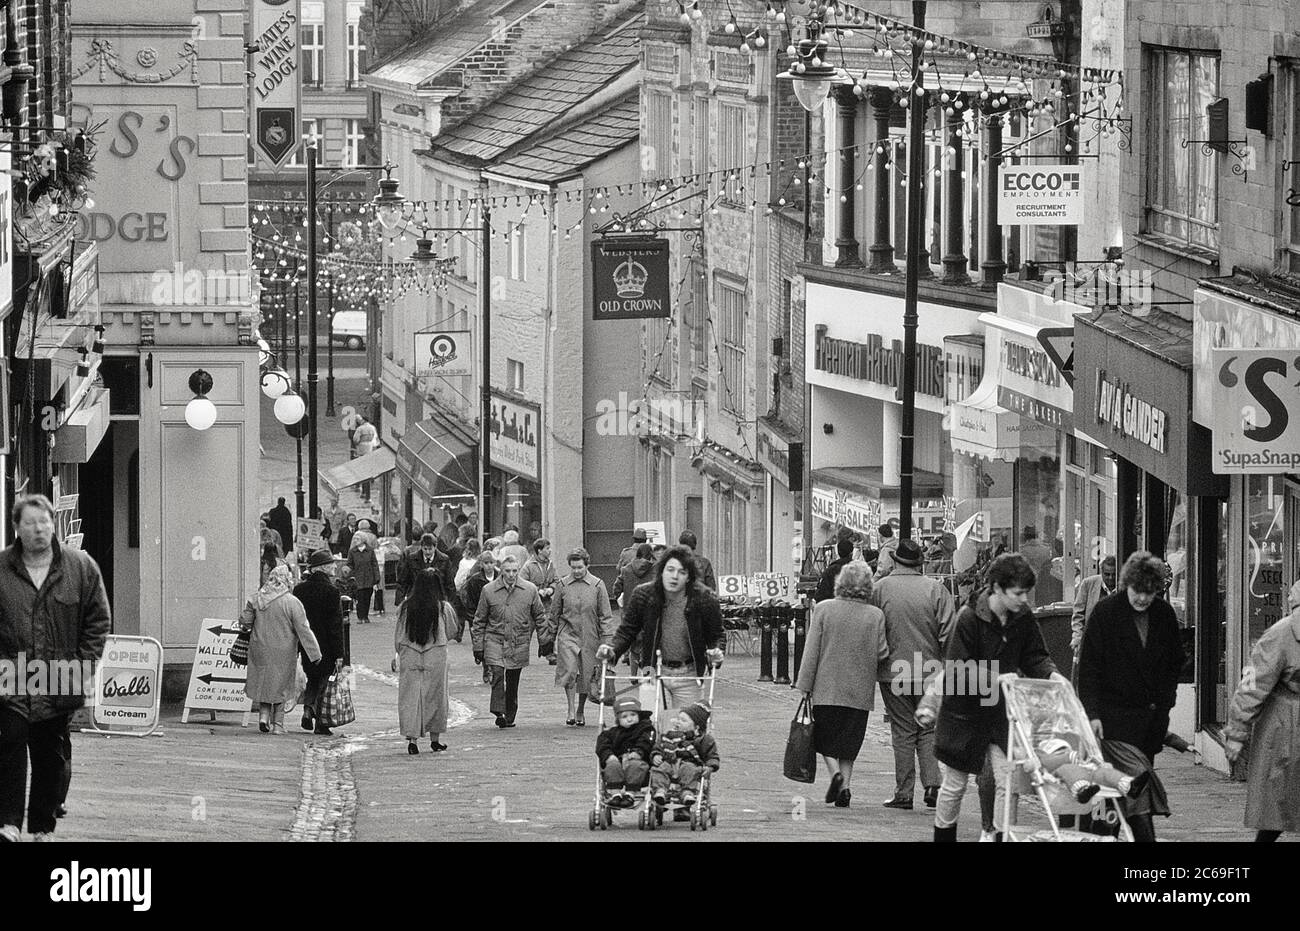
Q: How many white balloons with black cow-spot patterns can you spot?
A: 0